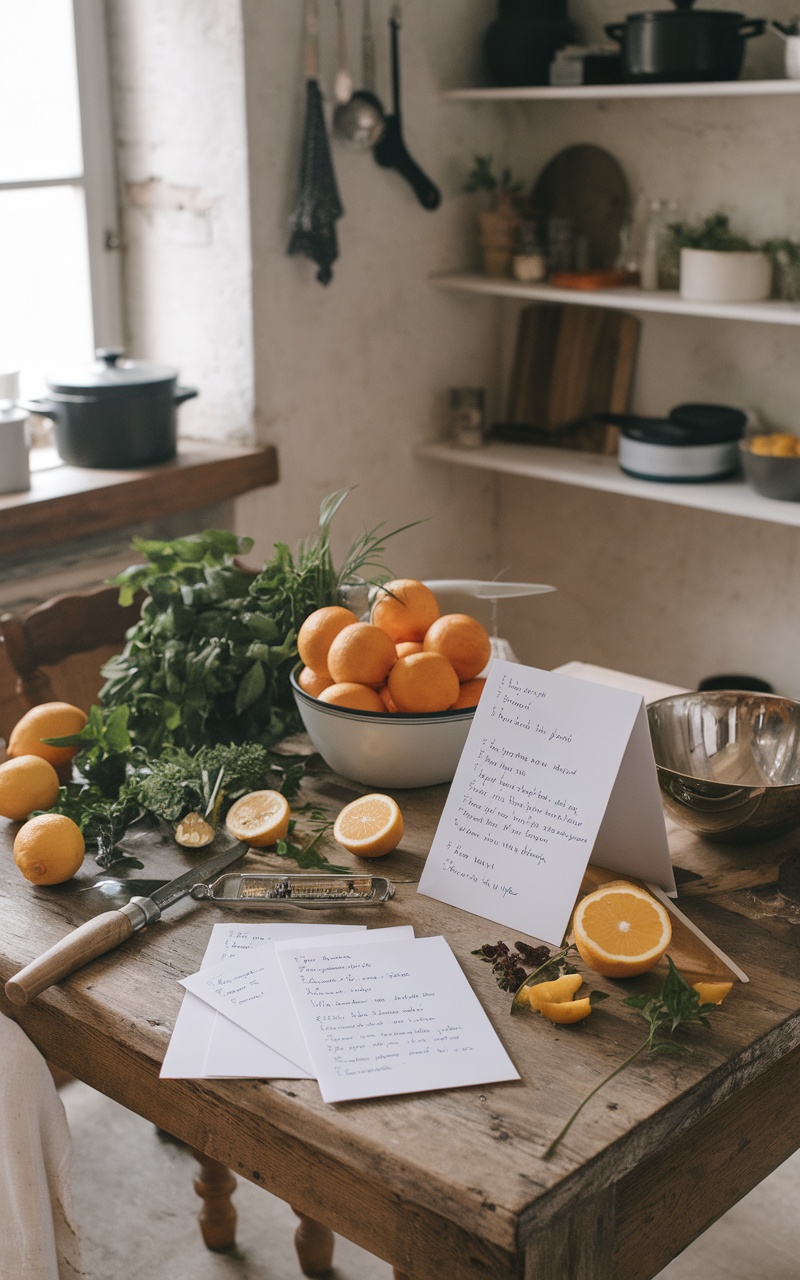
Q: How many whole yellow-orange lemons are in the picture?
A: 3